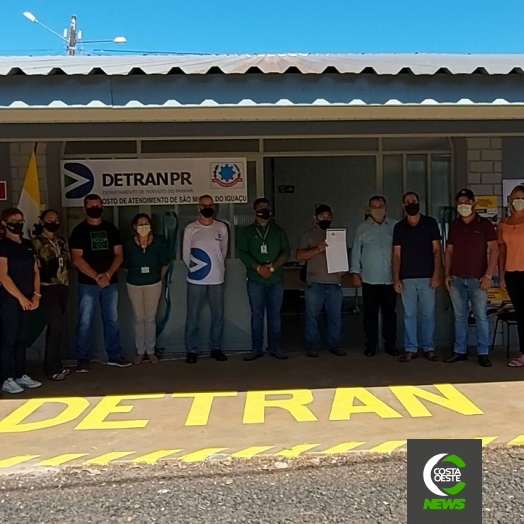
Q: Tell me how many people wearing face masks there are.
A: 11